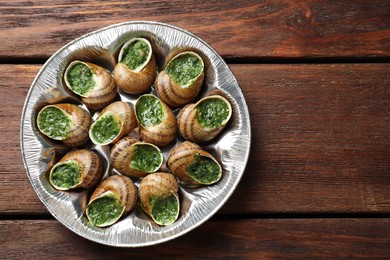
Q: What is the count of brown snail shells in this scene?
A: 12